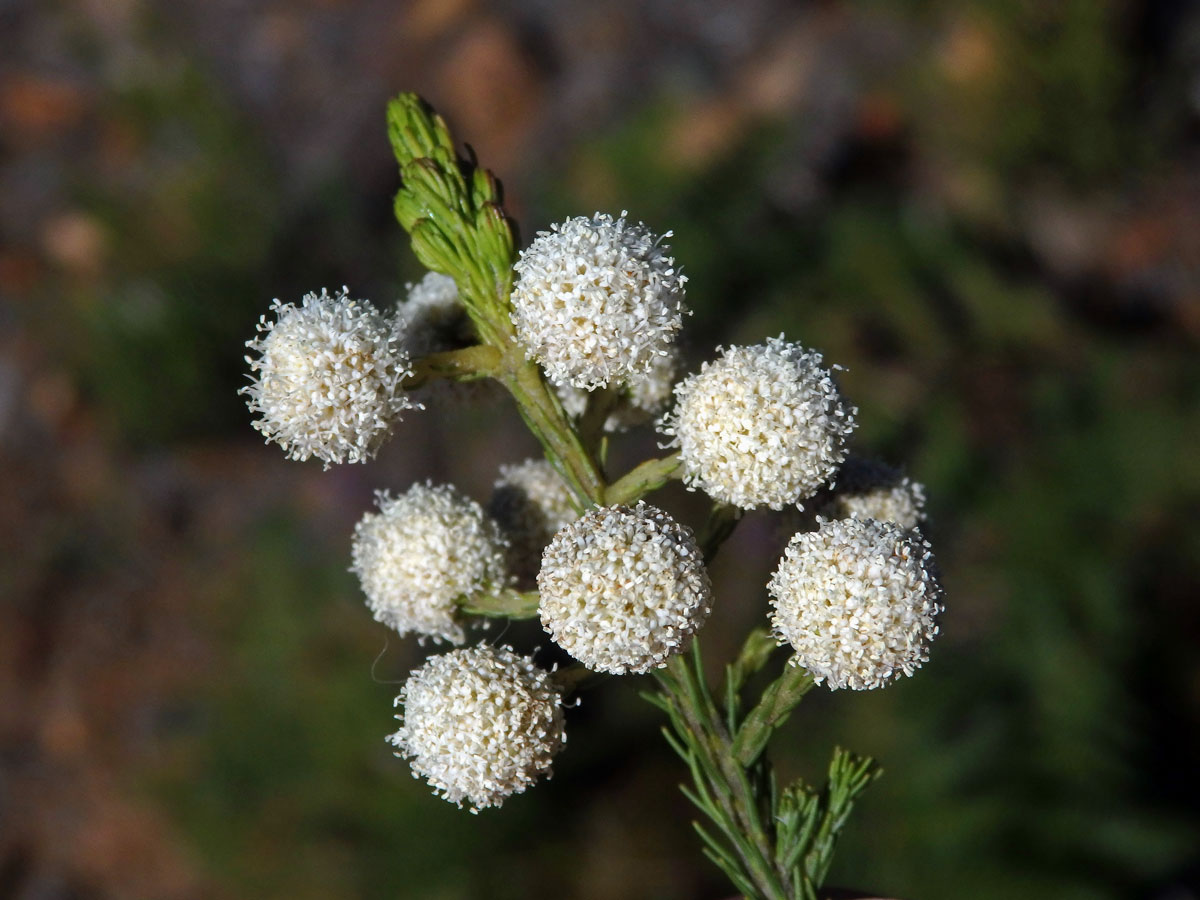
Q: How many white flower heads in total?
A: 11